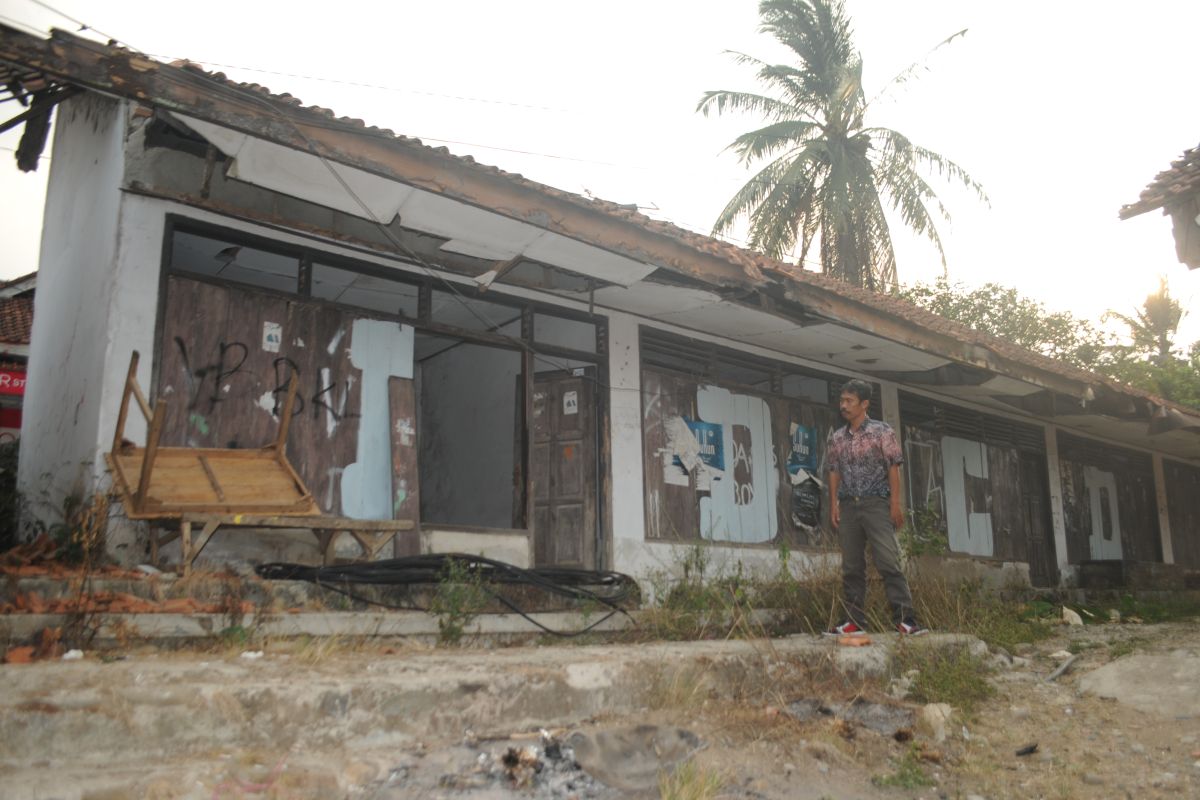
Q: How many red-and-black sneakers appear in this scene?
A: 2